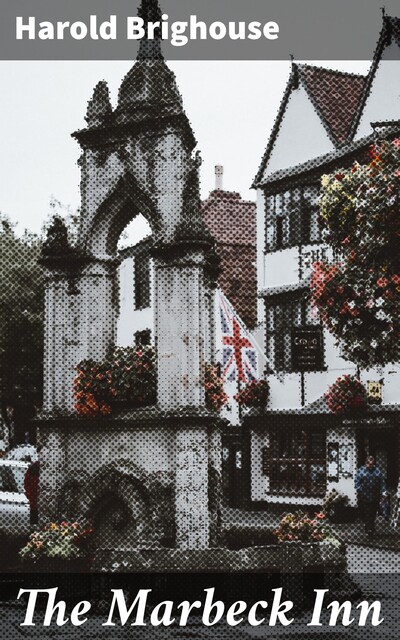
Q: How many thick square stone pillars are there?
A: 2